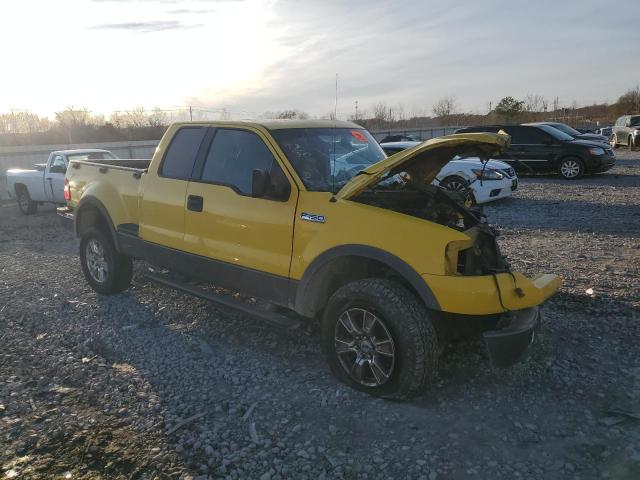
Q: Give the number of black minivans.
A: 1